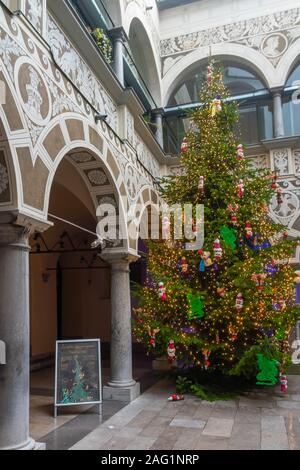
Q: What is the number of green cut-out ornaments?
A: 3